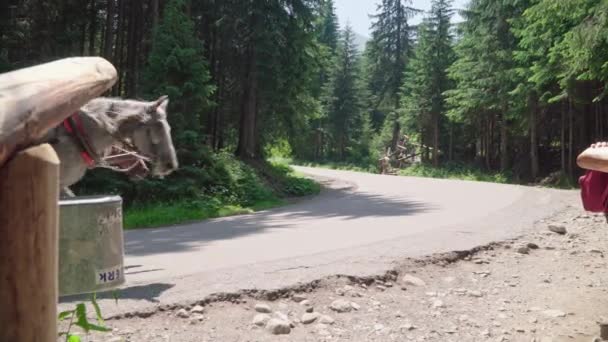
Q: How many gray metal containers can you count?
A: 1